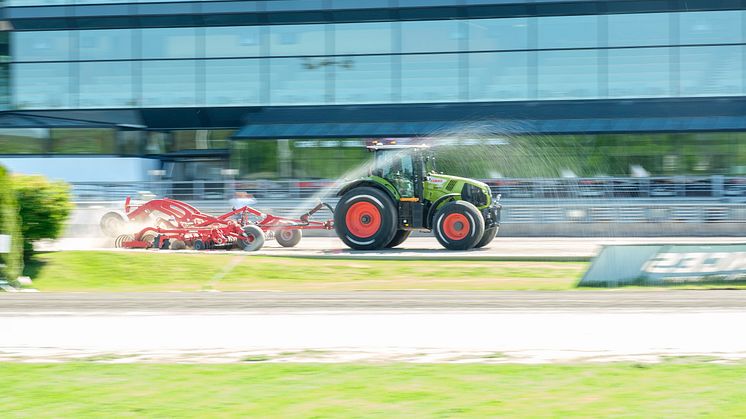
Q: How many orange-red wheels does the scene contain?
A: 2